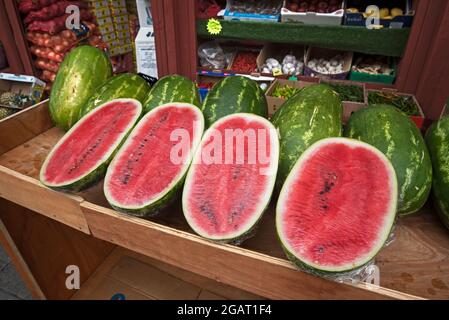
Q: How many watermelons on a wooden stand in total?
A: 11